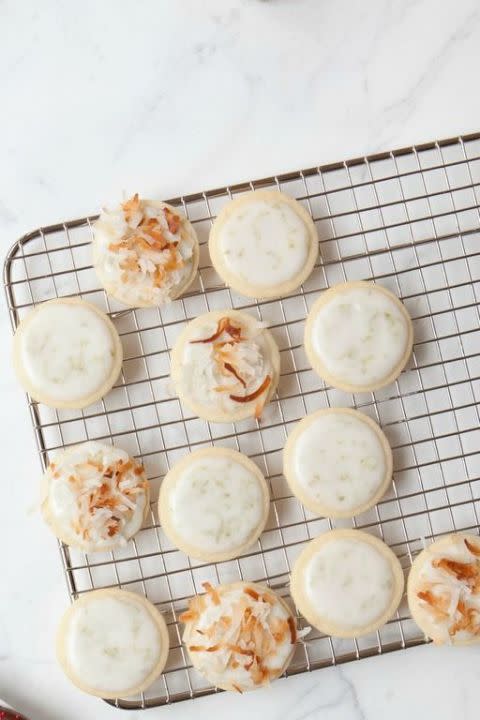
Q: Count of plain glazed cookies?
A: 7